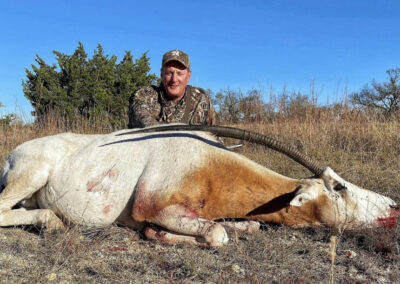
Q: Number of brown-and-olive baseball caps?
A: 1